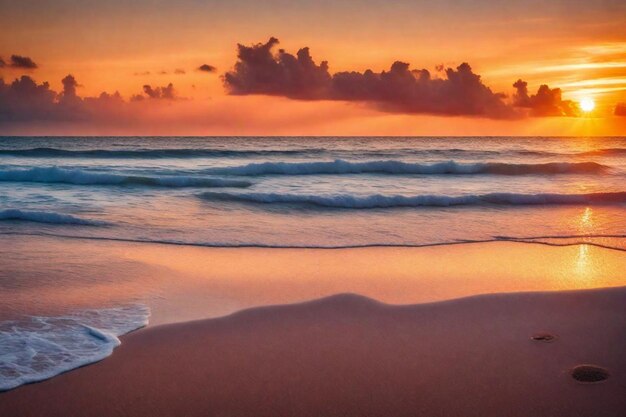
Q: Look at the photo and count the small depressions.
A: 2